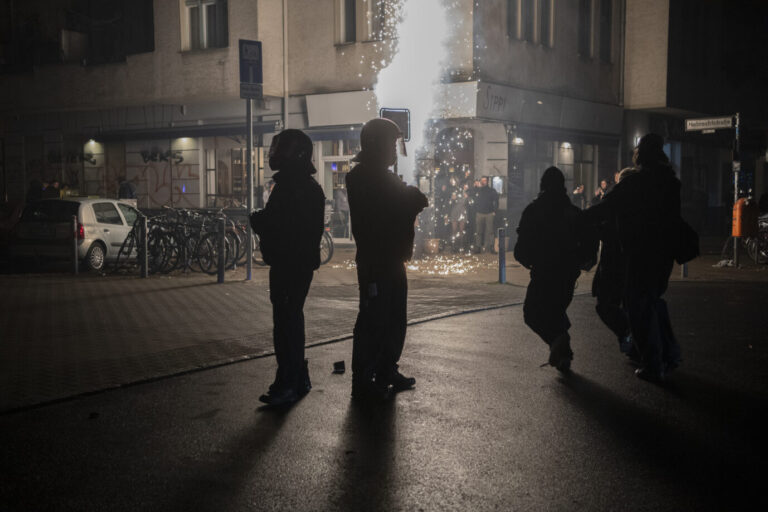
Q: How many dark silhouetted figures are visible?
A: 5